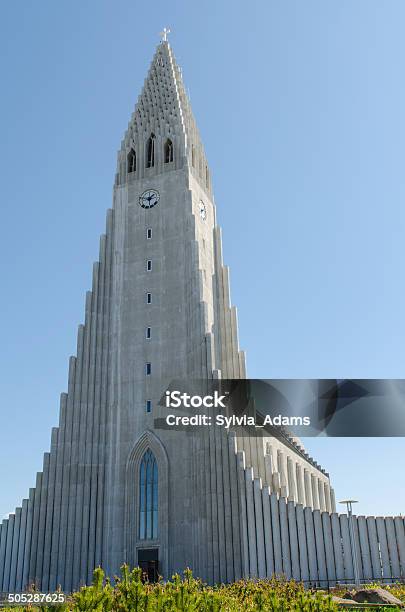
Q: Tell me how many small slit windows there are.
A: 6